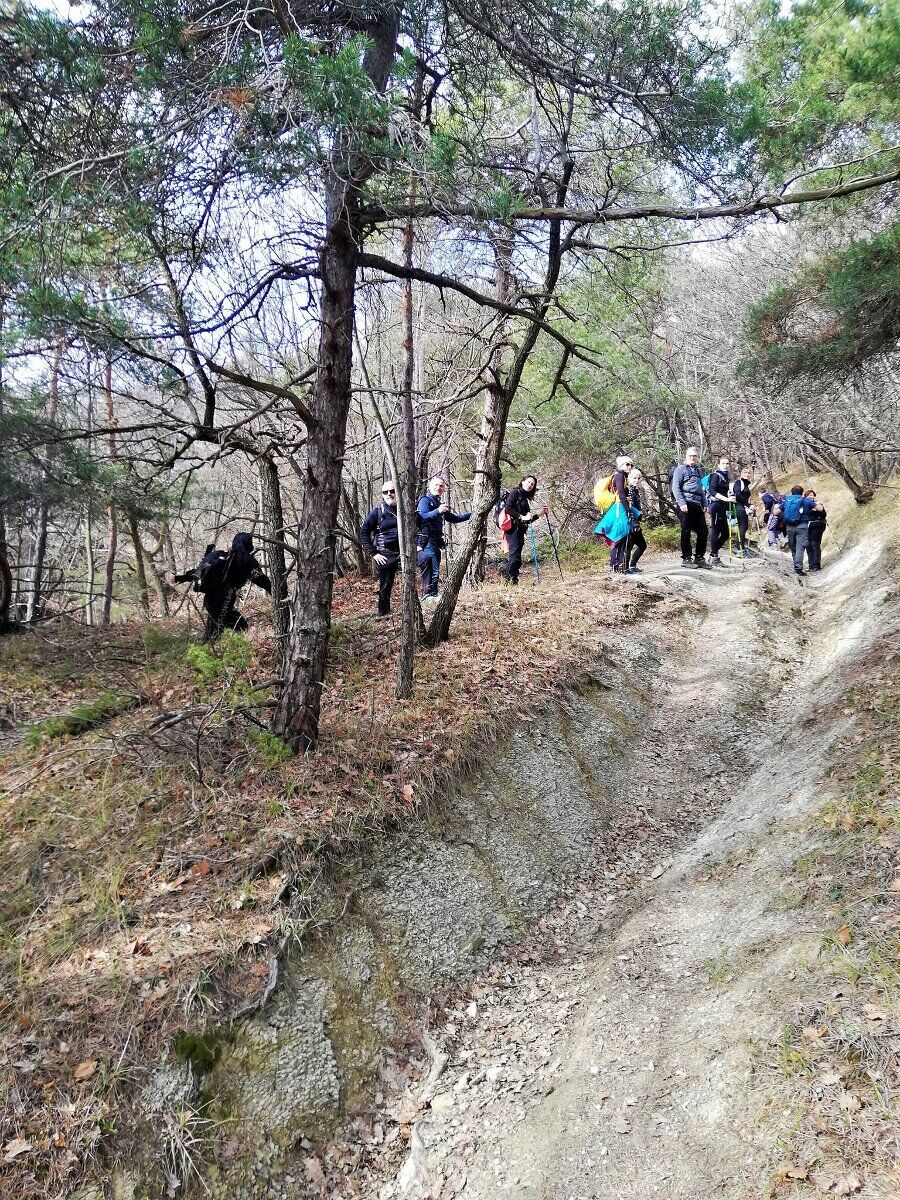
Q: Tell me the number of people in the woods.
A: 12